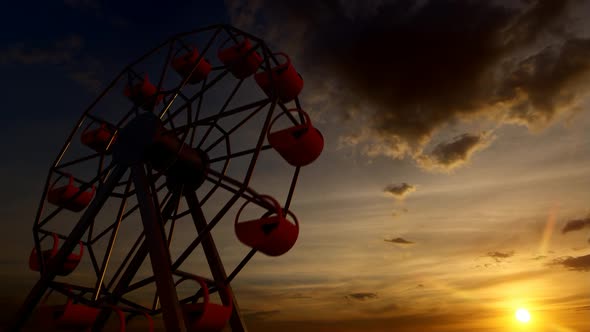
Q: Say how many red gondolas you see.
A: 12